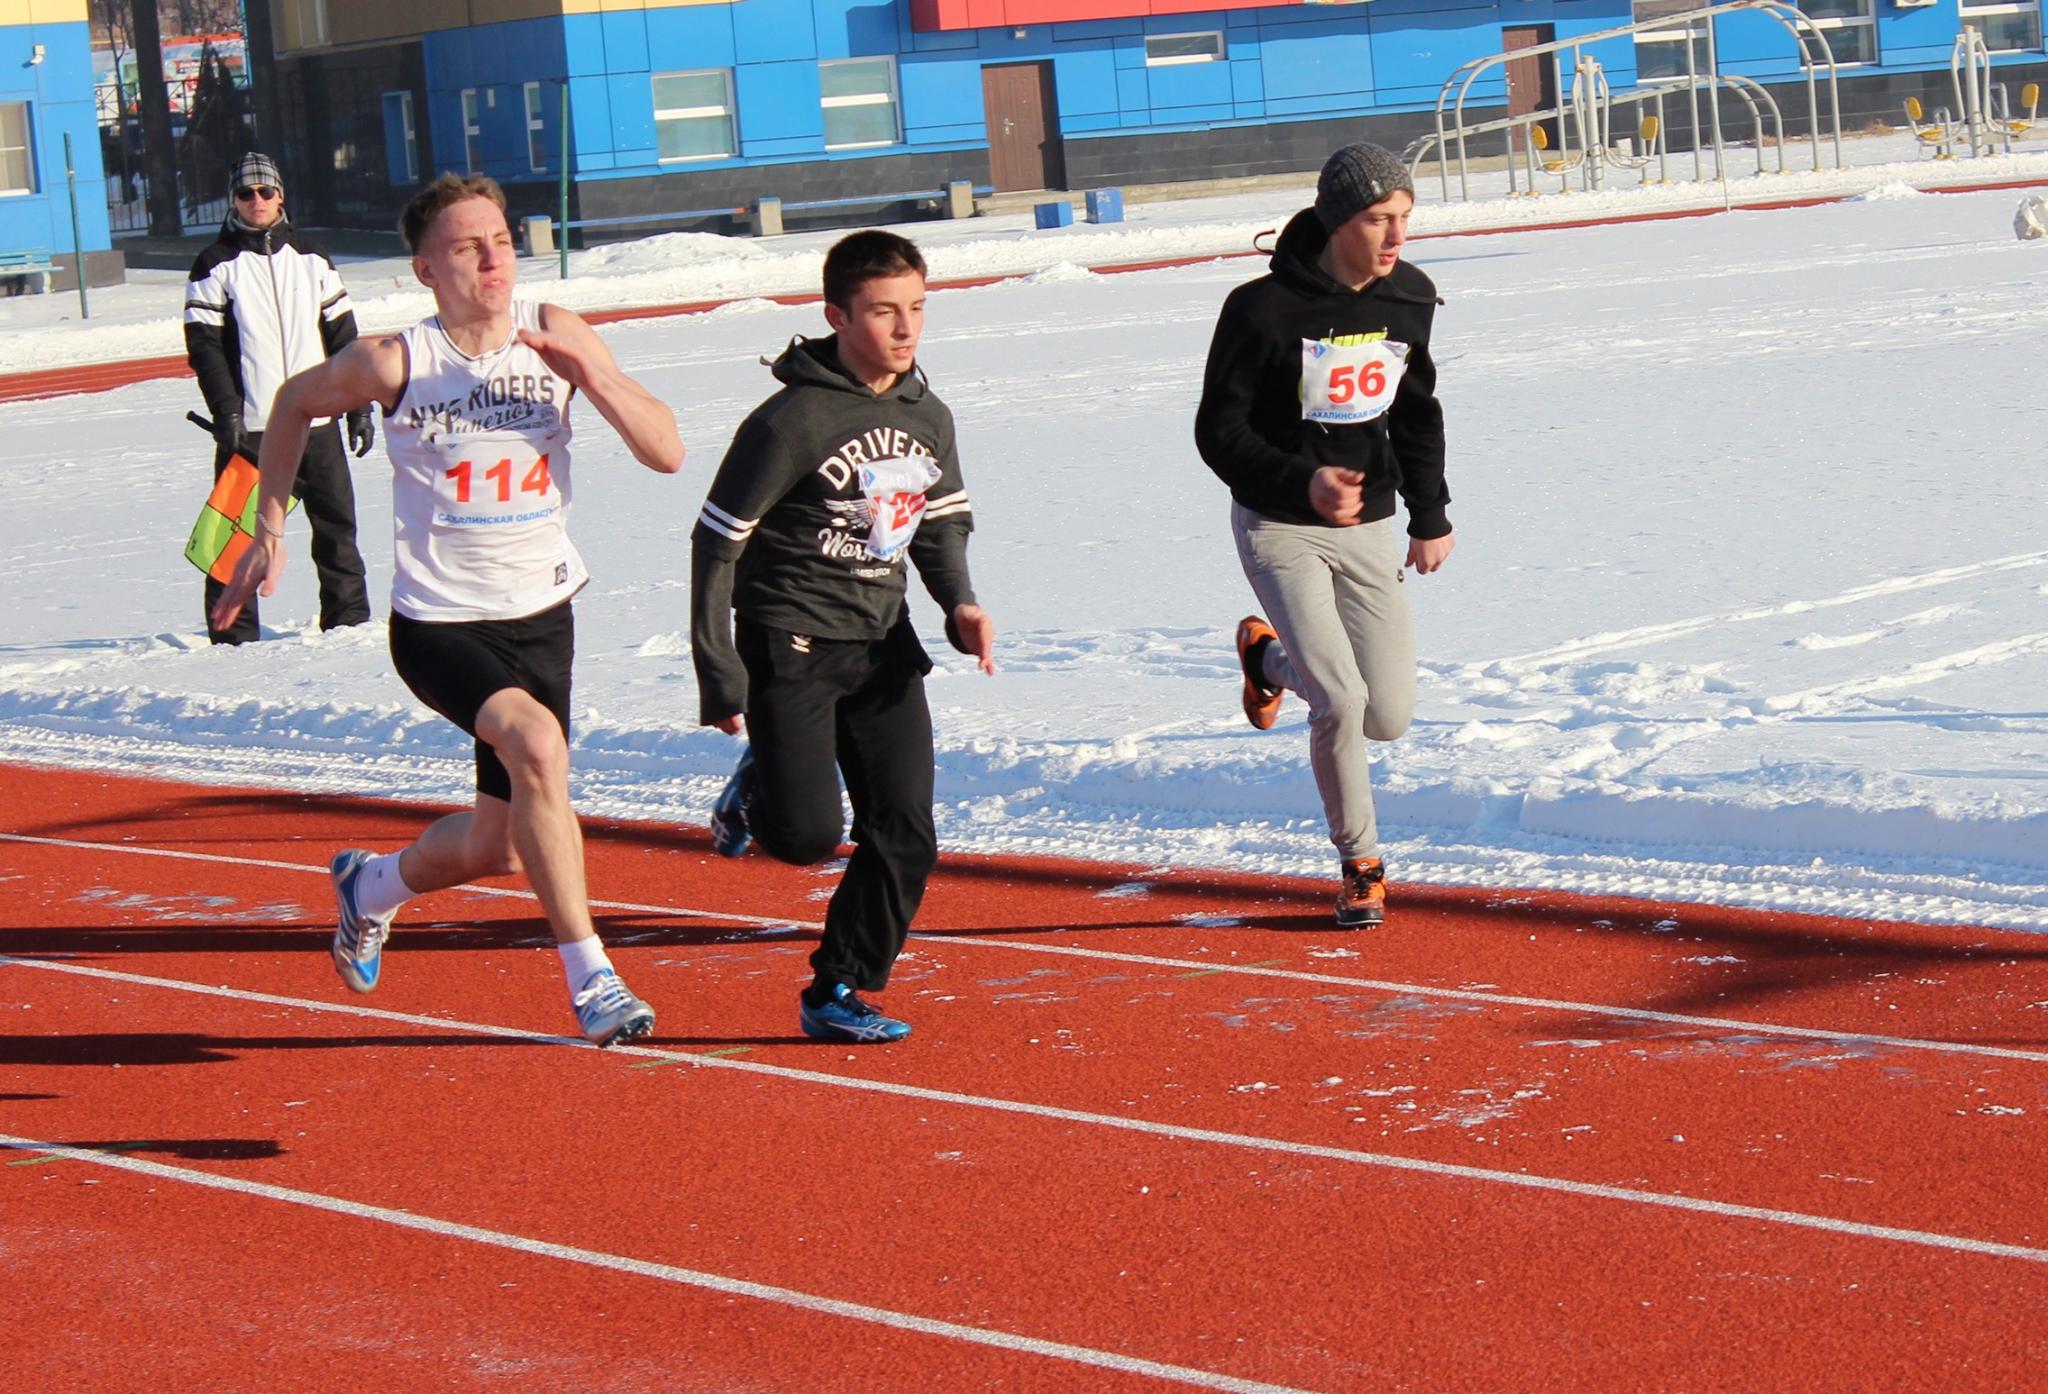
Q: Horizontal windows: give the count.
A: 1